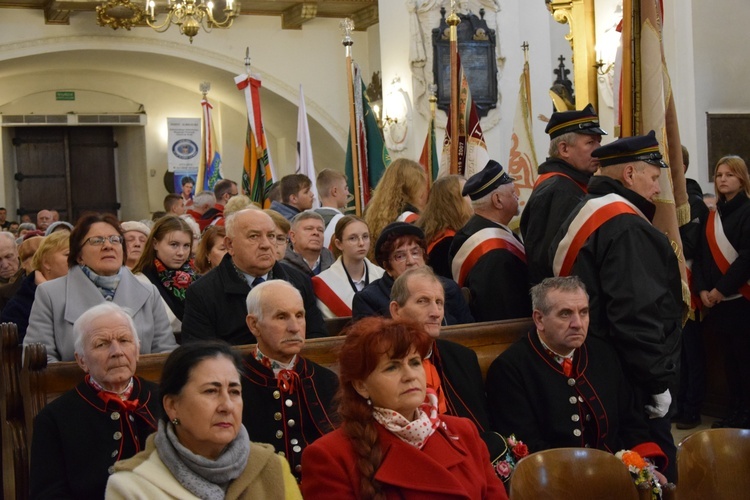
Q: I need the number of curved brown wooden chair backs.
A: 2